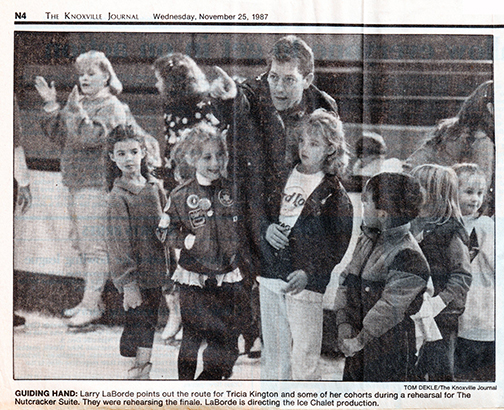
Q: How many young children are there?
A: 6